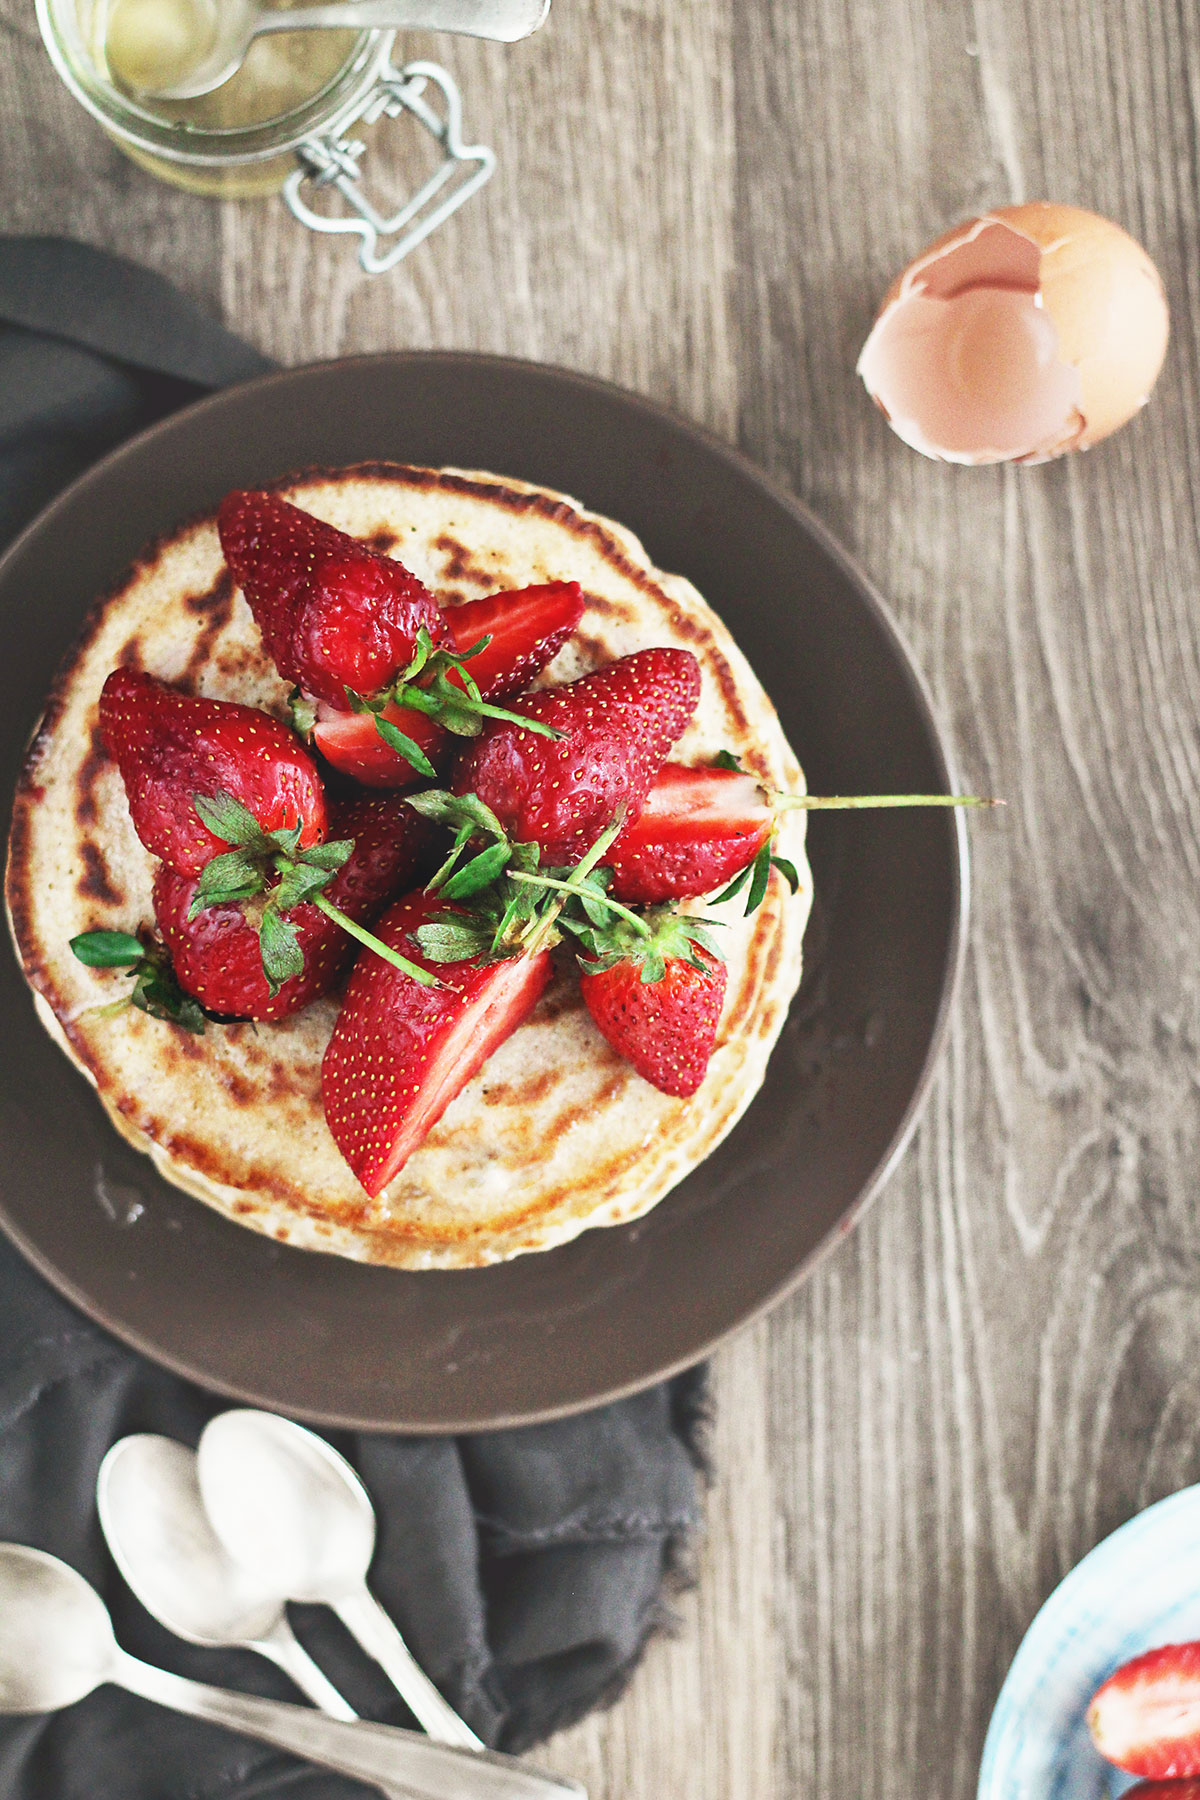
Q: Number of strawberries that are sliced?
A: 4